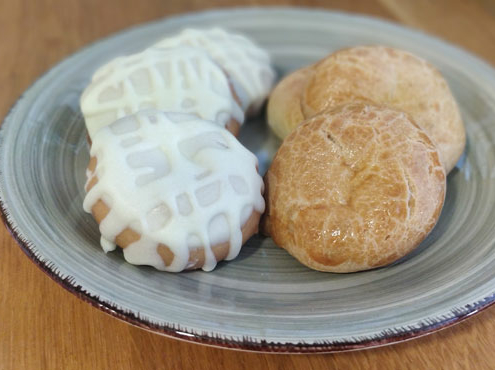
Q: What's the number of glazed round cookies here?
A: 3